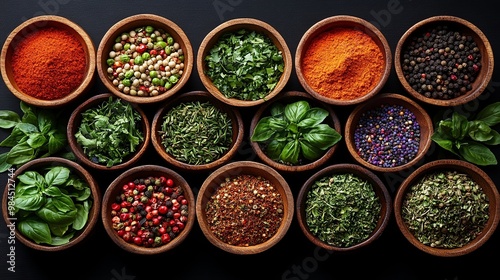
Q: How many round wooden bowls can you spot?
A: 14